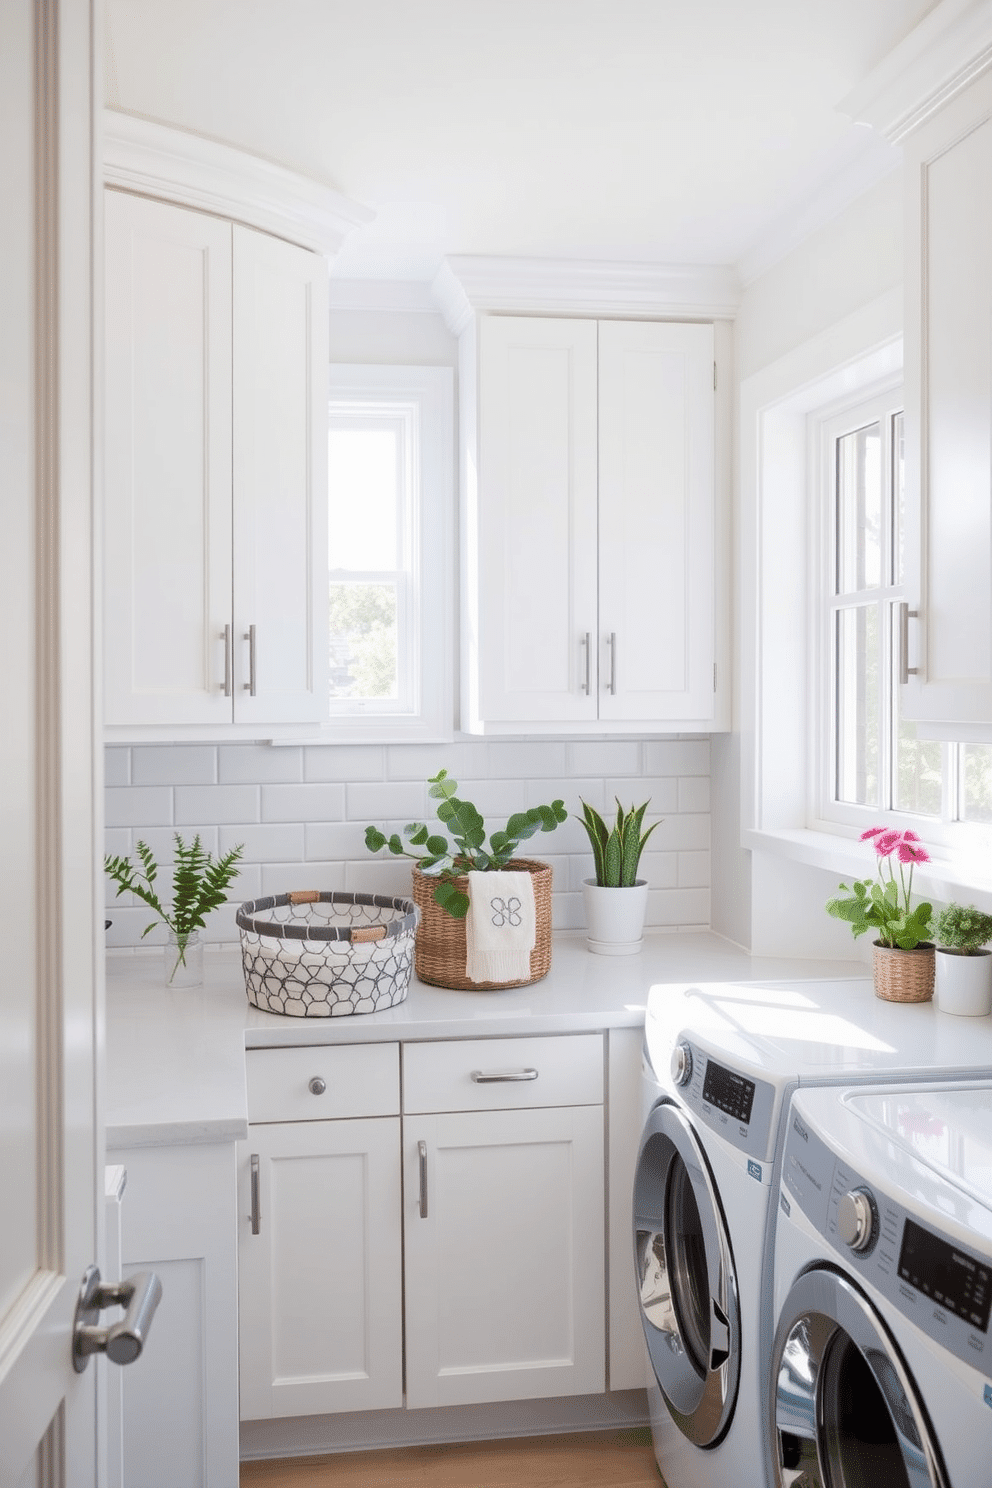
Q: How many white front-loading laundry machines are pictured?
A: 2